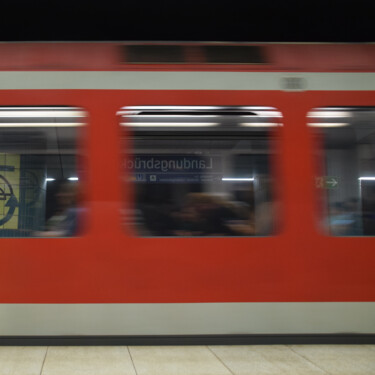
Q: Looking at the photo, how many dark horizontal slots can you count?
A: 2